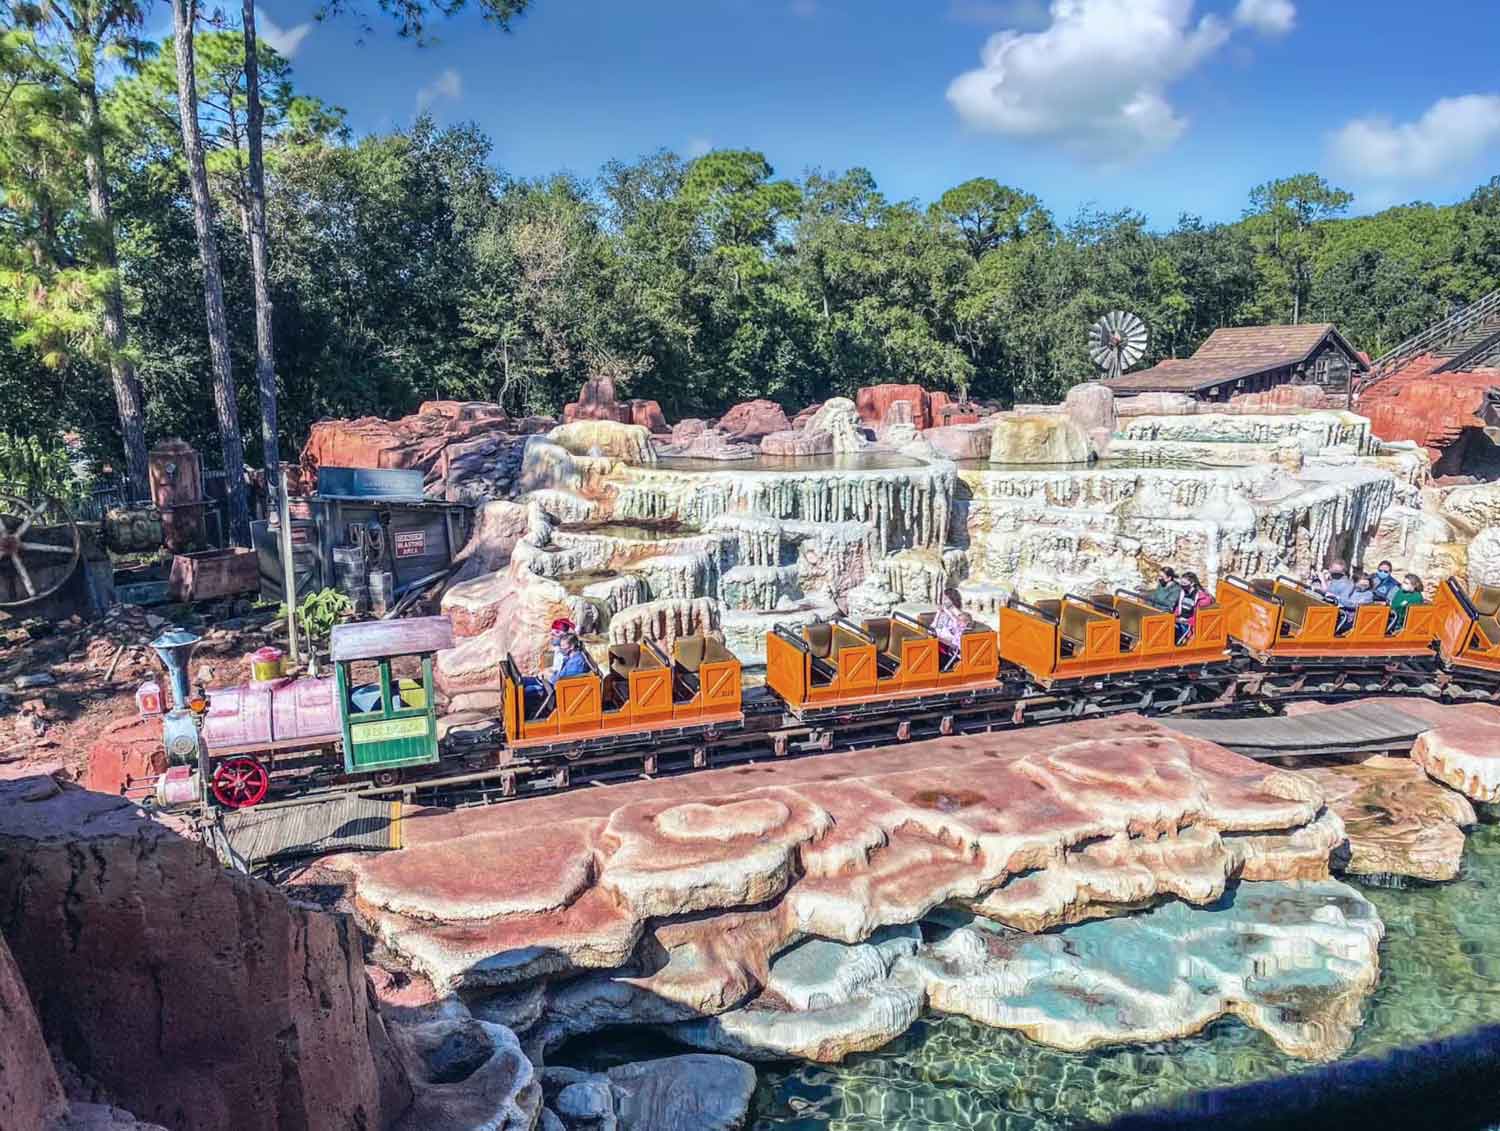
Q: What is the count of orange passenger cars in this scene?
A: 5